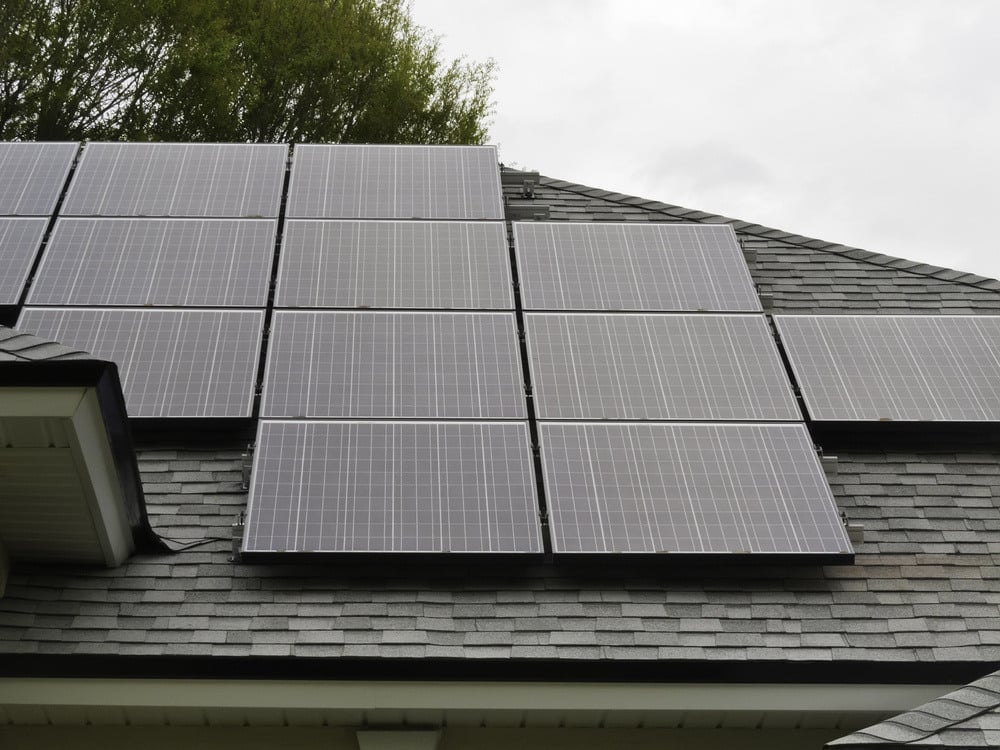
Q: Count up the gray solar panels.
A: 13